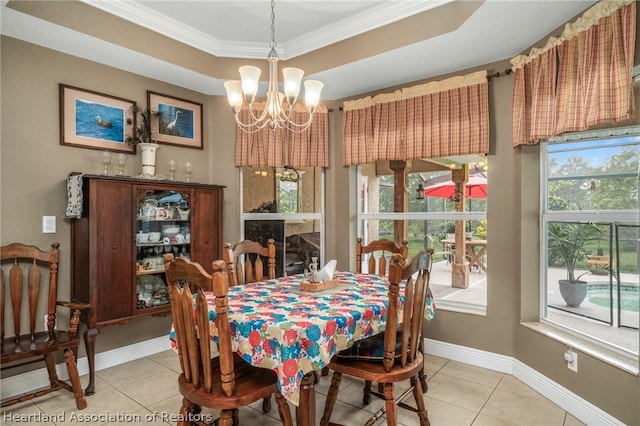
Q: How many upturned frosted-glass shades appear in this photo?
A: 5